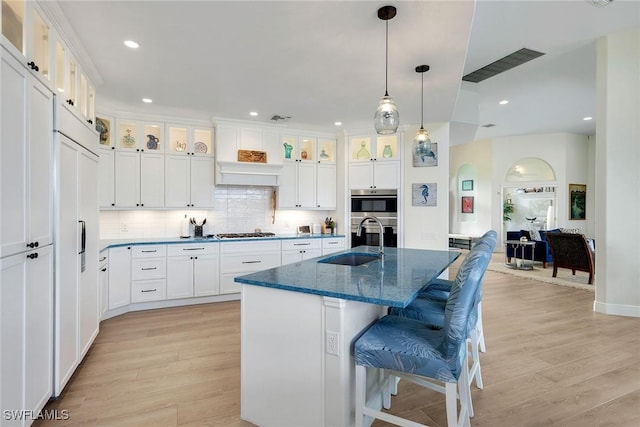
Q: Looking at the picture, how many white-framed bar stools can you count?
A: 3